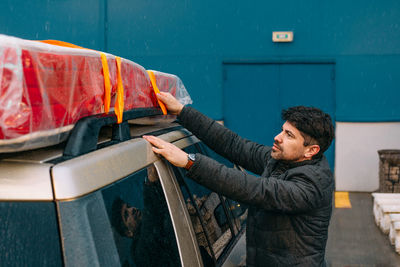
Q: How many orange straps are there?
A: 3